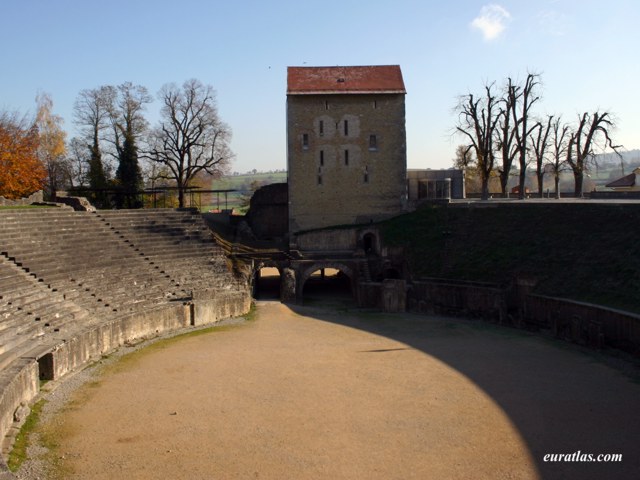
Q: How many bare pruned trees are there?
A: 6